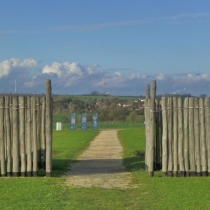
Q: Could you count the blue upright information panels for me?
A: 3